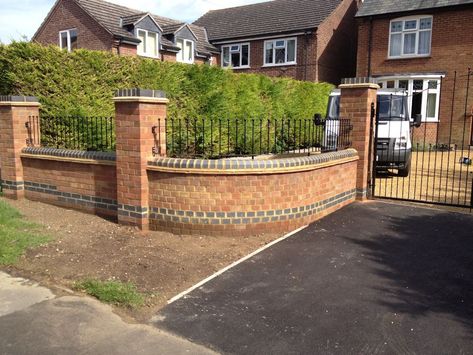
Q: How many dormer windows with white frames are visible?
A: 2